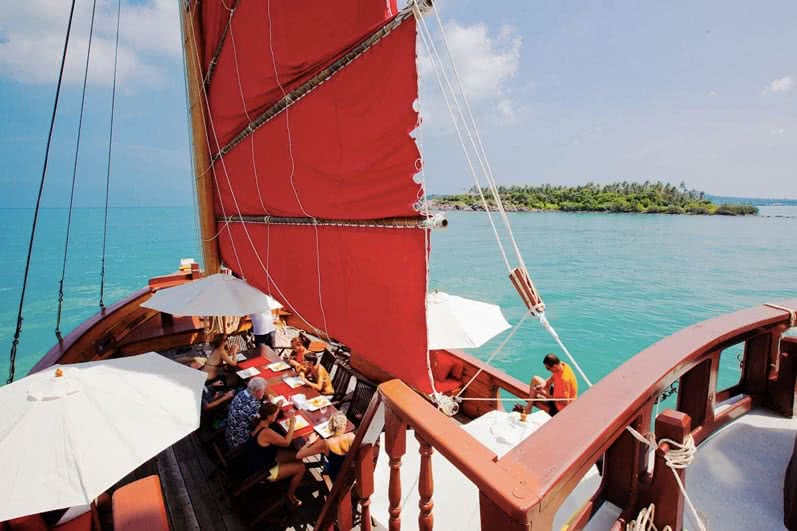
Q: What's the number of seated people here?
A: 8